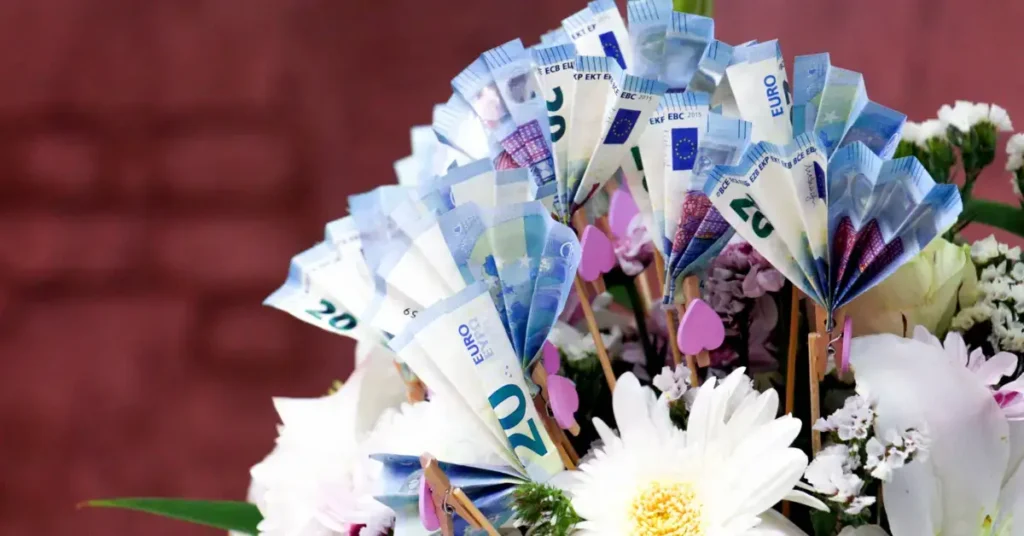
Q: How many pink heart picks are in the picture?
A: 7